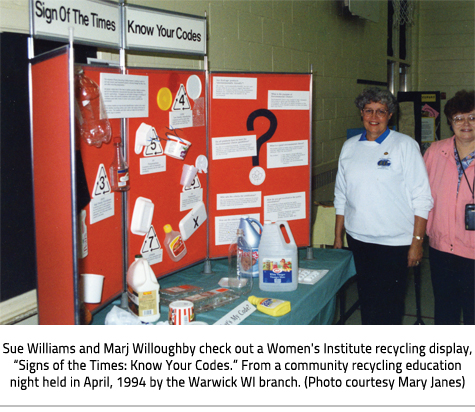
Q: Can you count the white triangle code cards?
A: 5